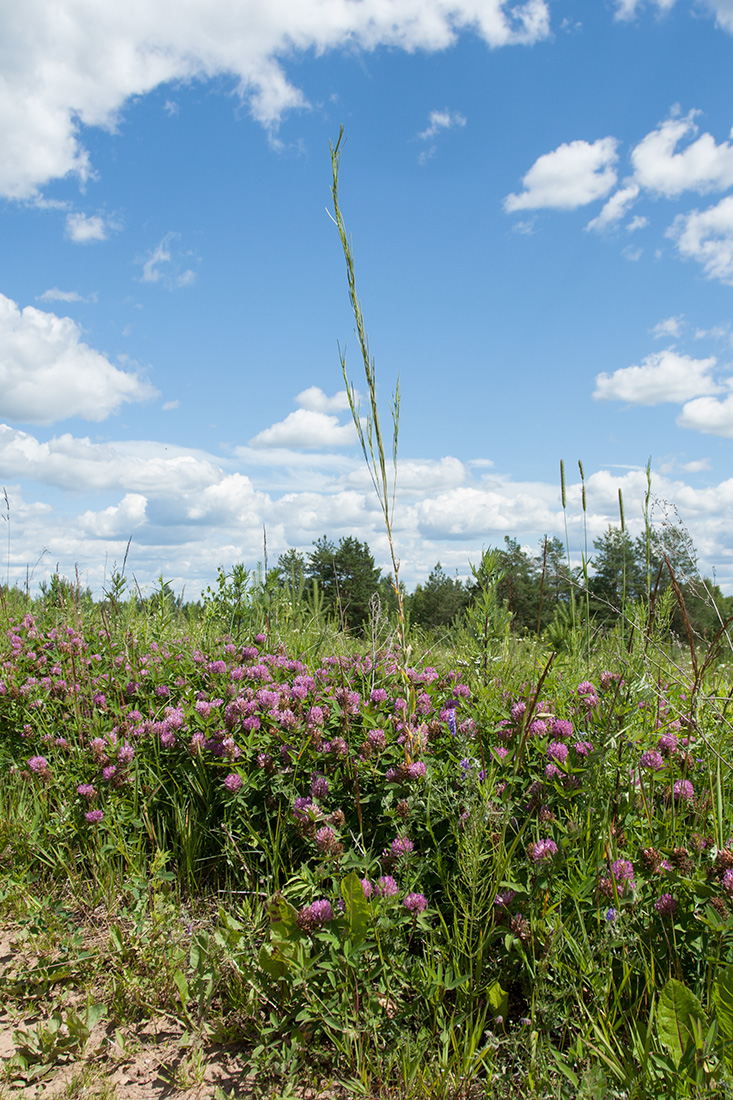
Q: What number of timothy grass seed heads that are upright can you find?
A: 3